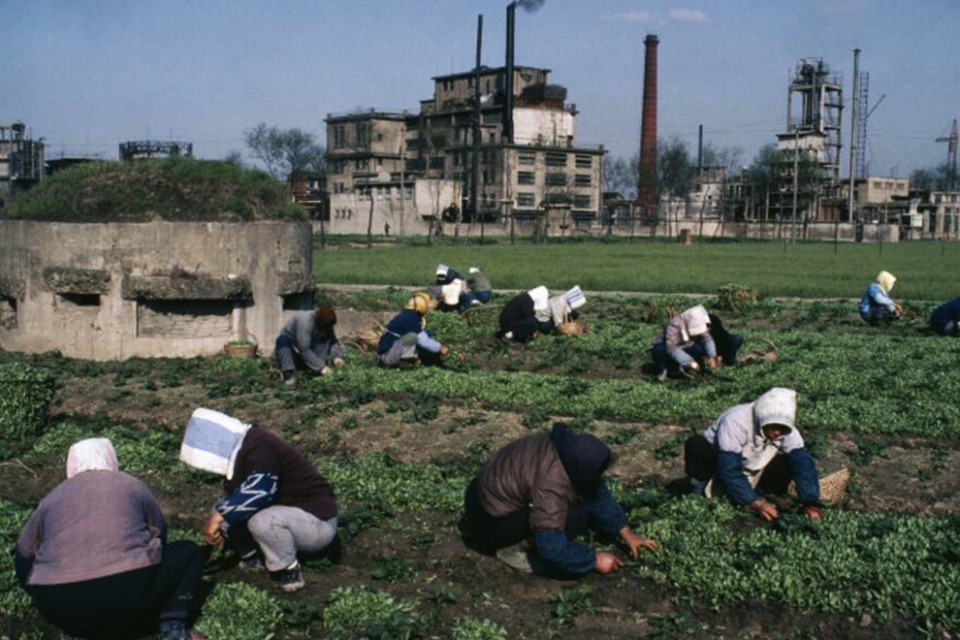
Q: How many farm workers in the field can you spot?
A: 15